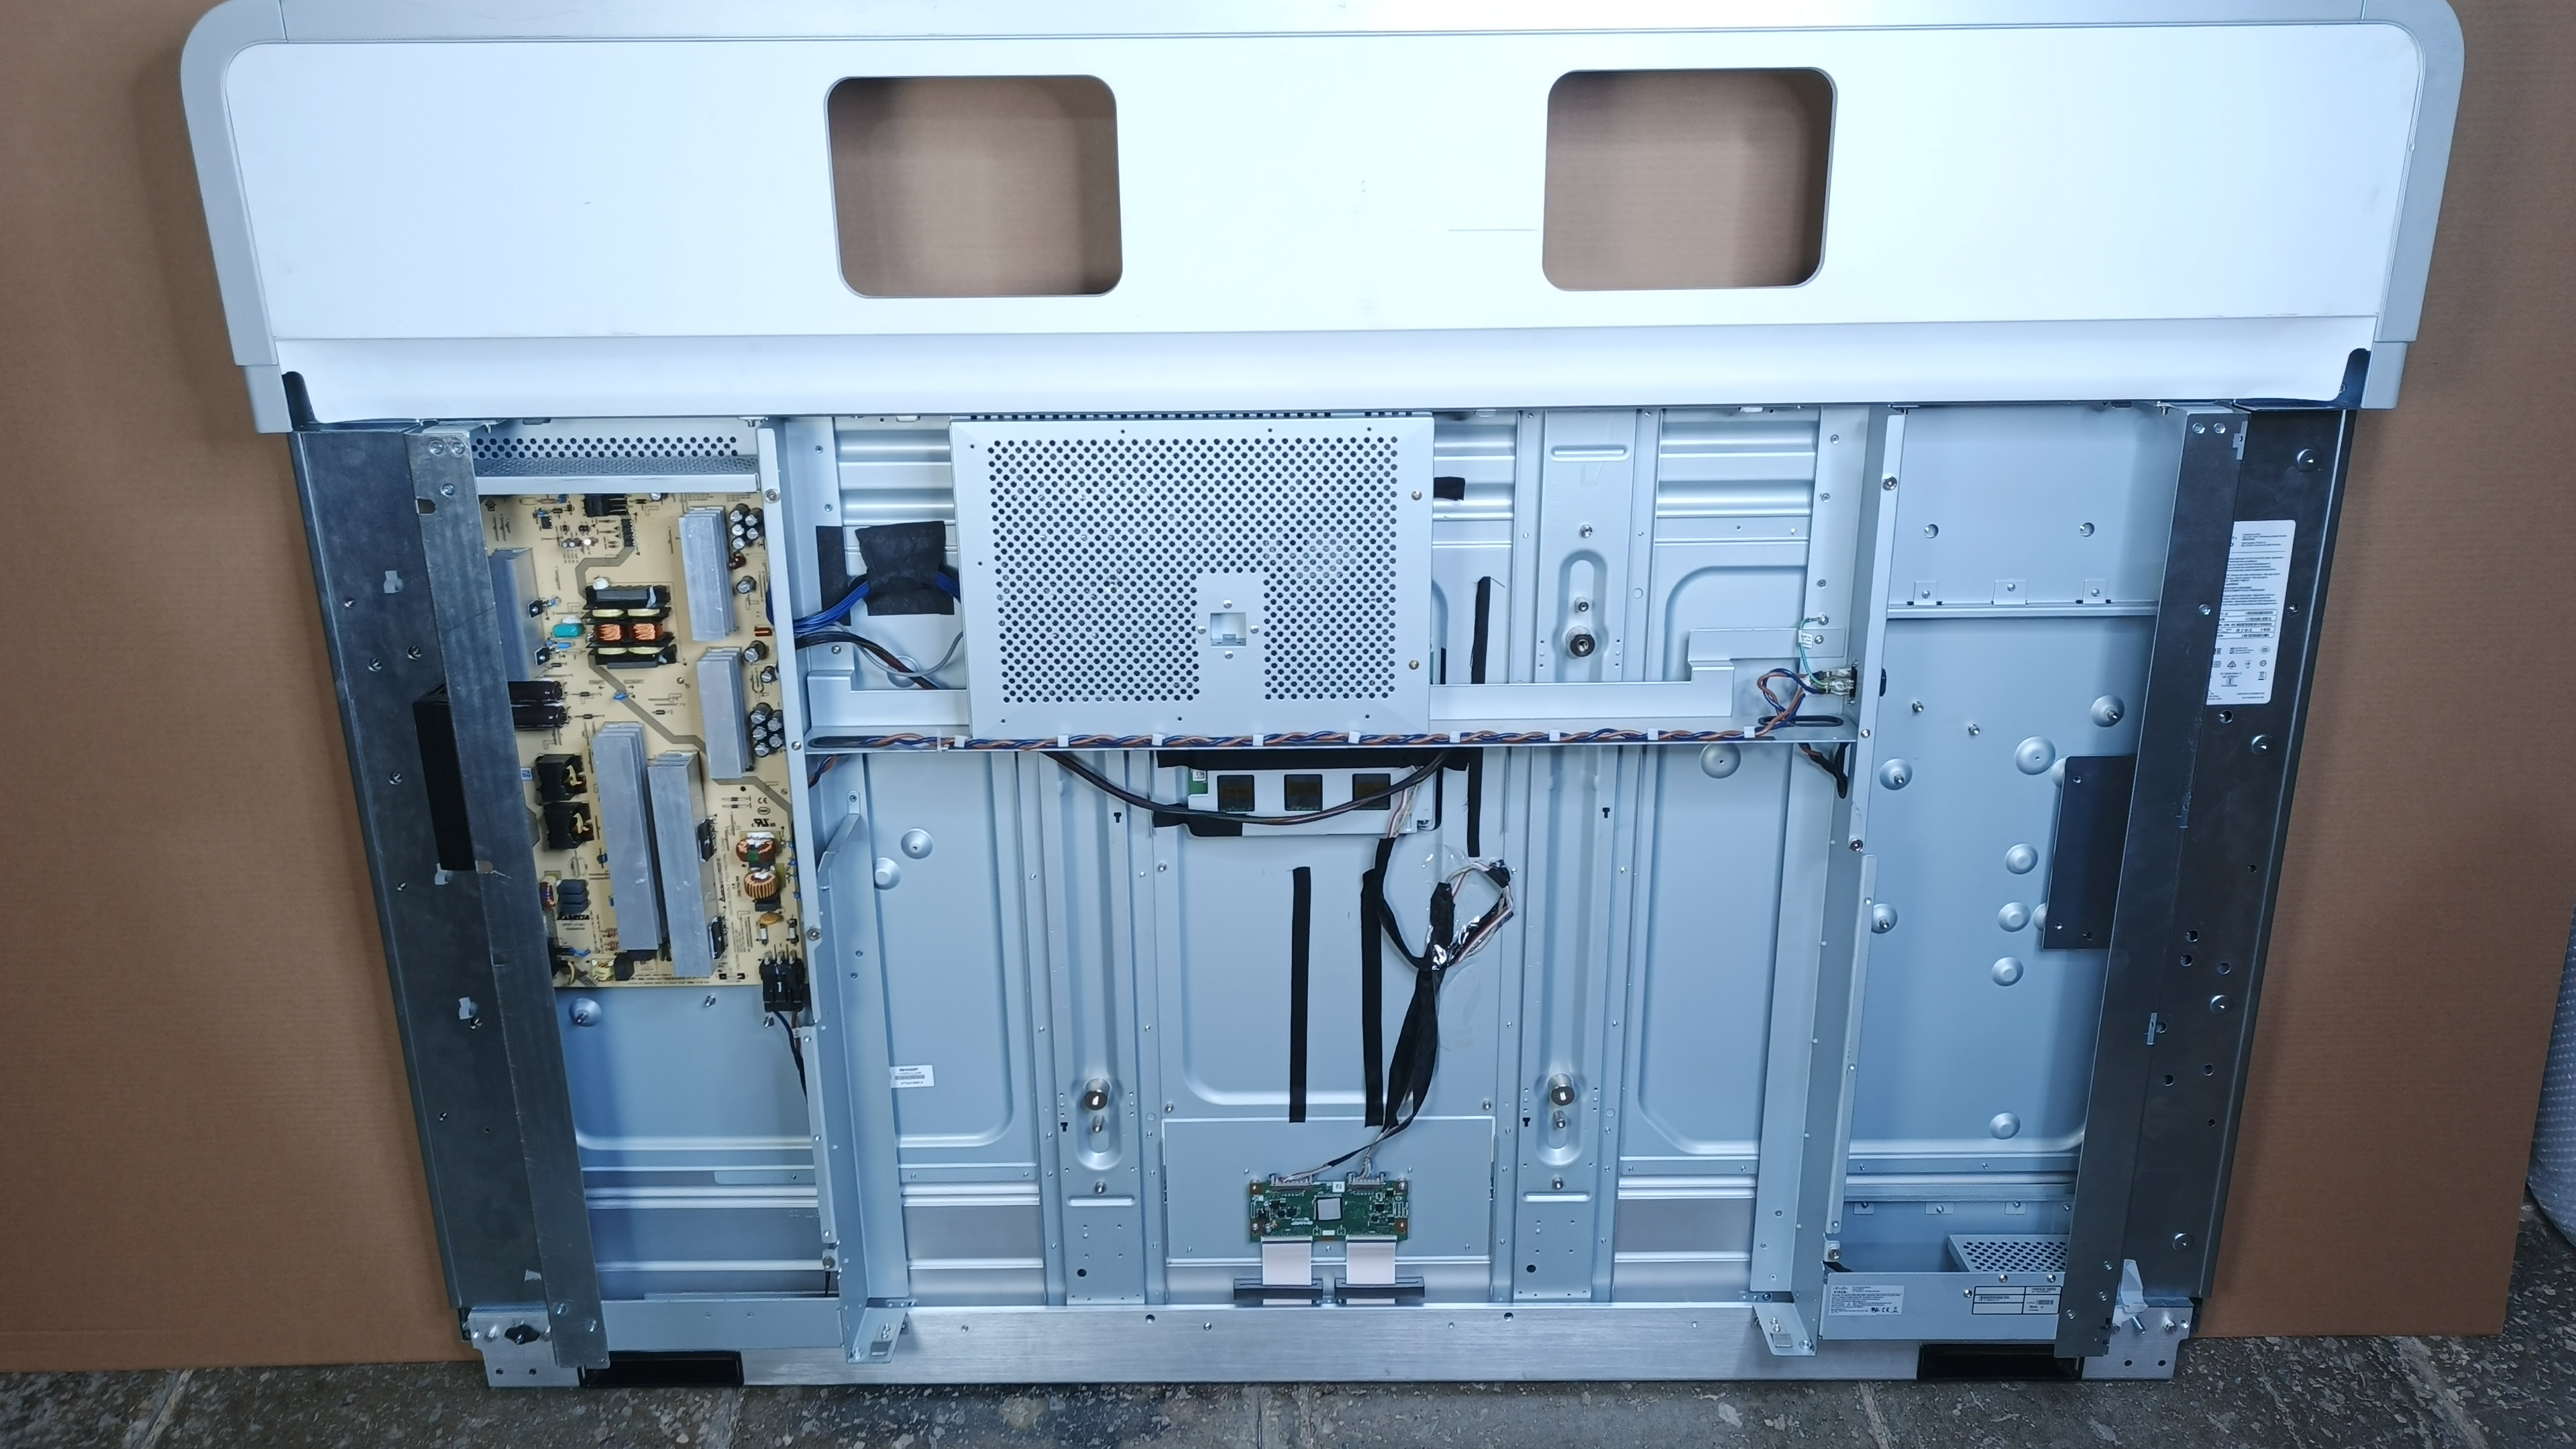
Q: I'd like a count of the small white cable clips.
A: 9